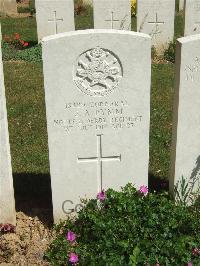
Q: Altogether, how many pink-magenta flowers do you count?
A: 4